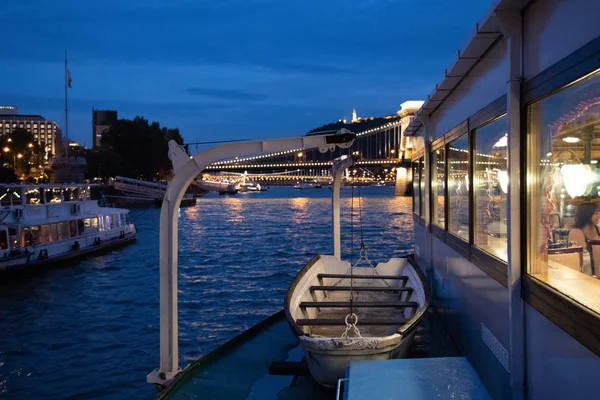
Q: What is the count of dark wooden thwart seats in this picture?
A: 4